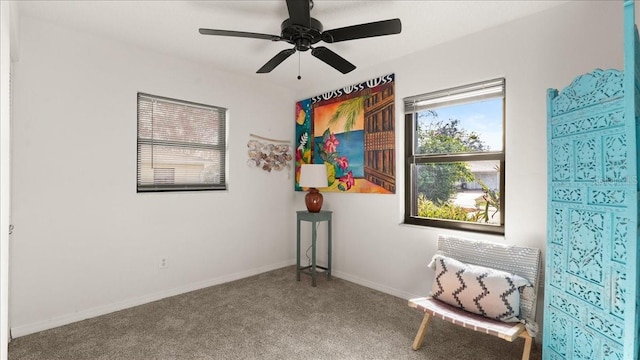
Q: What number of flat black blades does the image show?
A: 5